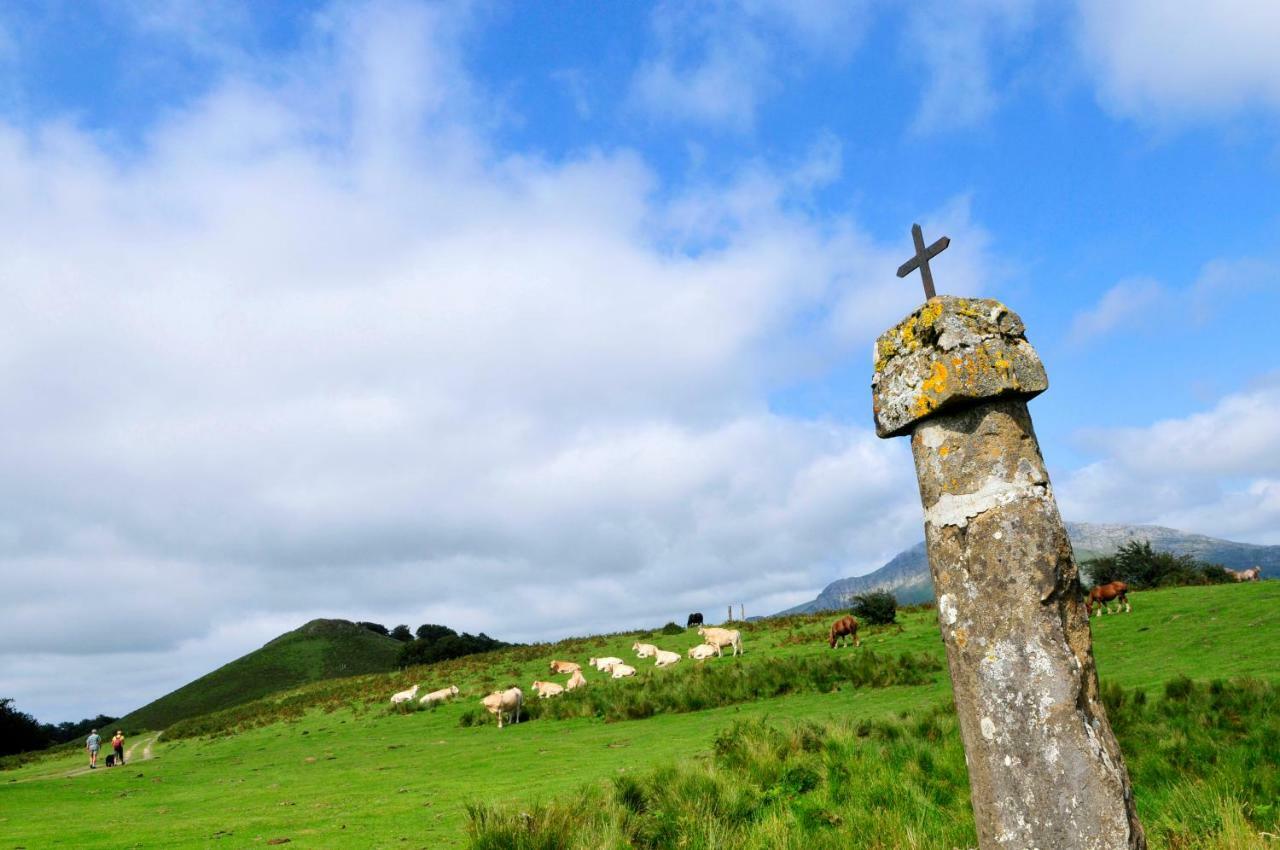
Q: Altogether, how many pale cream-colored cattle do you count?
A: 12